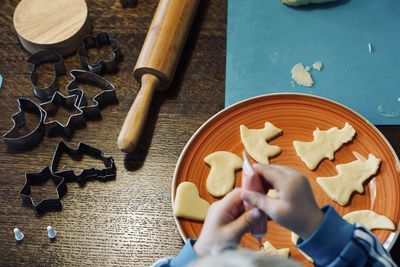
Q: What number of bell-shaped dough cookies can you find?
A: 0